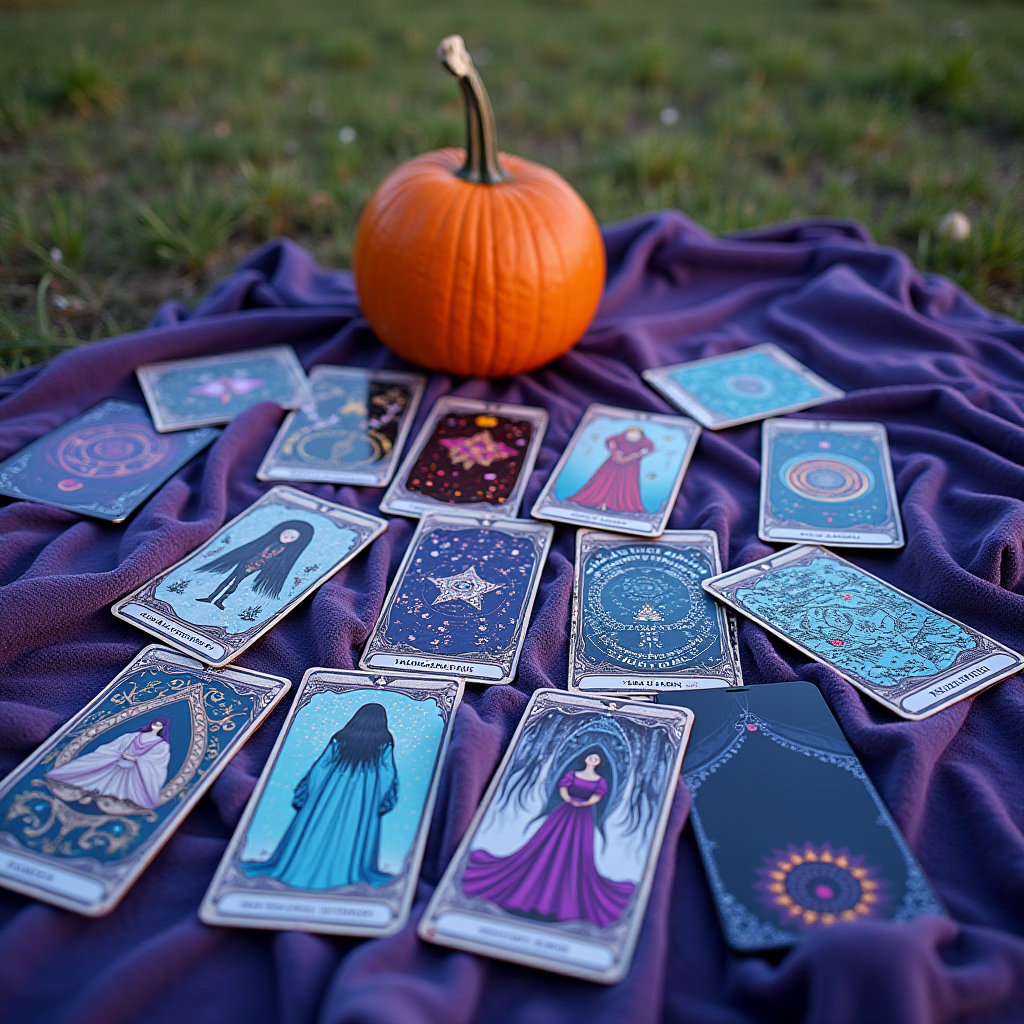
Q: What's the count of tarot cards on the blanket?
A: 15